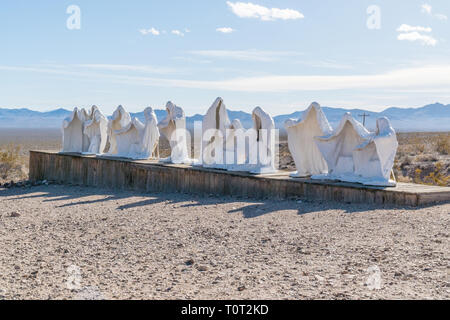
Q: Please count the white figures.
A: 13